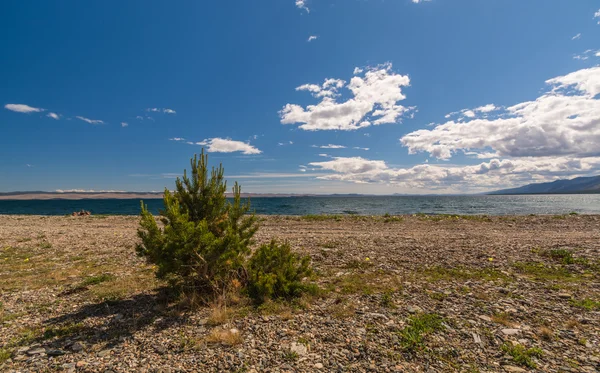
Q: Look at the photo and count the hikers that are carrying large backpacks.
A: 0